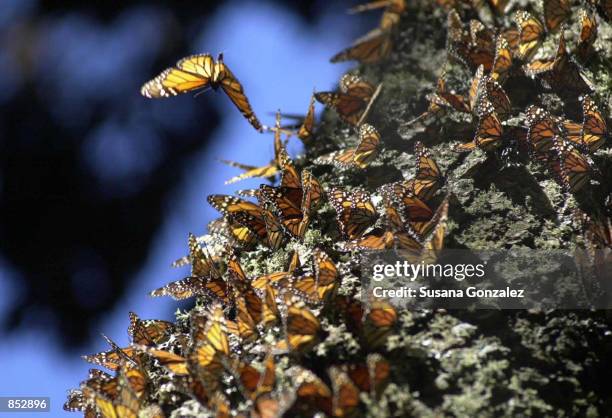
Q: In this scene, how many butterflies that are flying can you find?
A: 1